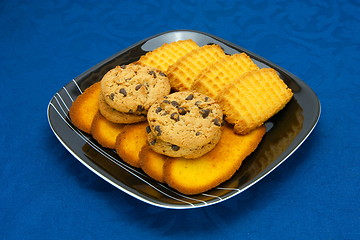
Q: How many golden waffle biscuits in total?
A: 4